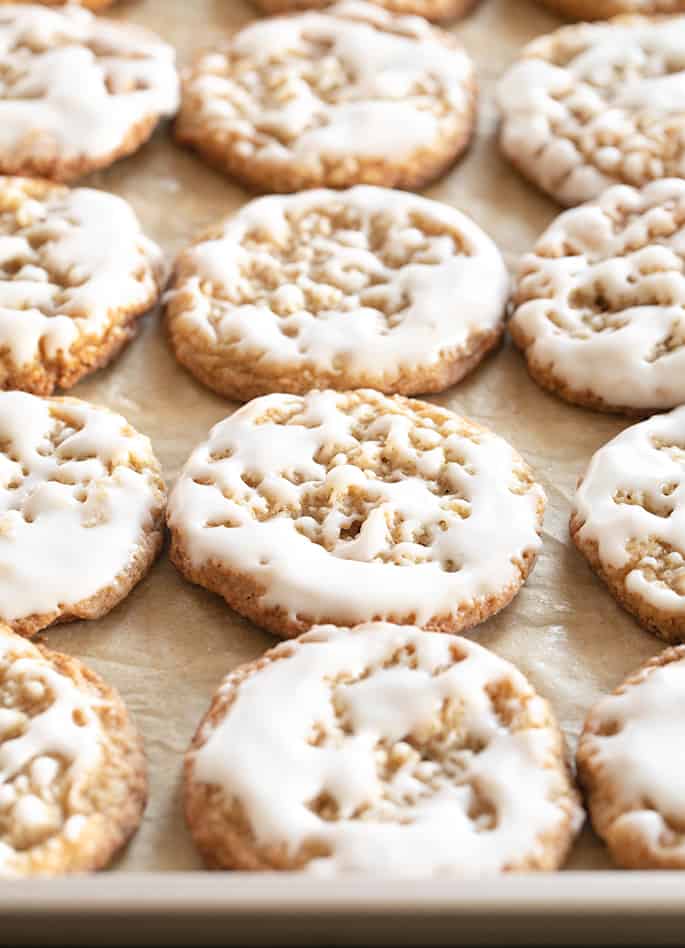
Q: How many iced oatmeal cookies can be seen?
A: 15